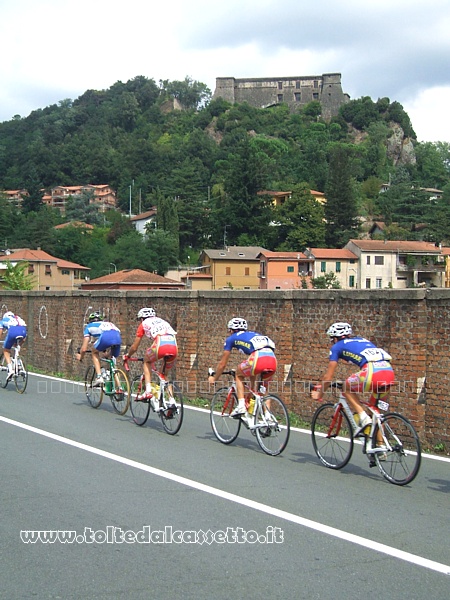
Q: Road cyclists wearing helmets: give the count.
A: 5